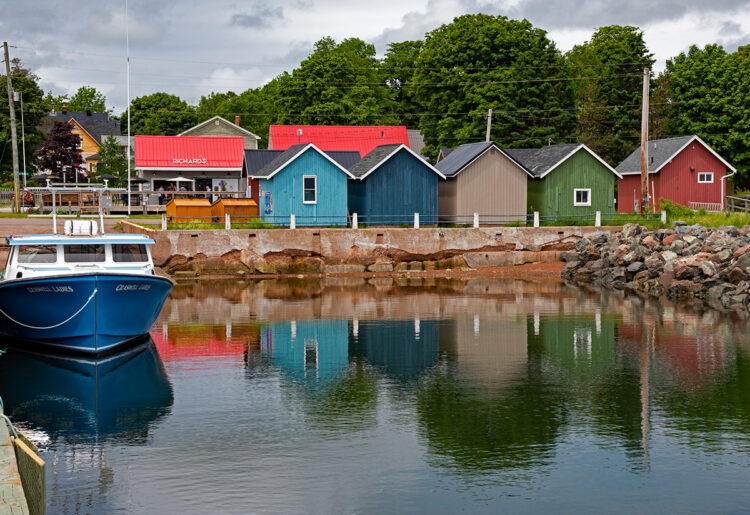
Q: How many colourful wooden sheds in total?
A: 5